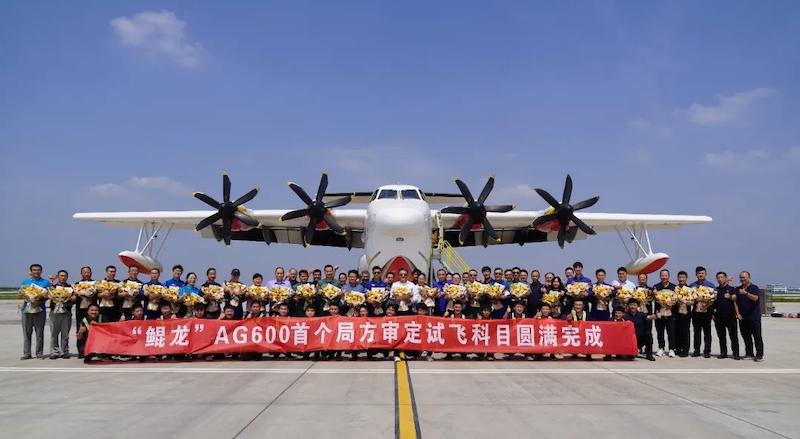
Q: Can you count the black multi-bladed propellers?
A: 4